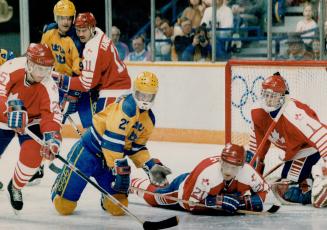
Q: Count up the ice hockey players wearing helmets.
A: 6